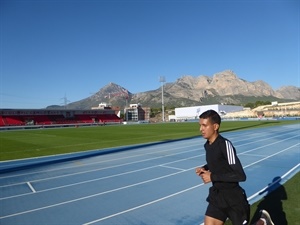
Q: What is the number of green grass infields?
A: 1